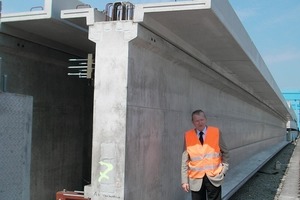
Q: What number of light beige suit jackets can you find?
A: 1